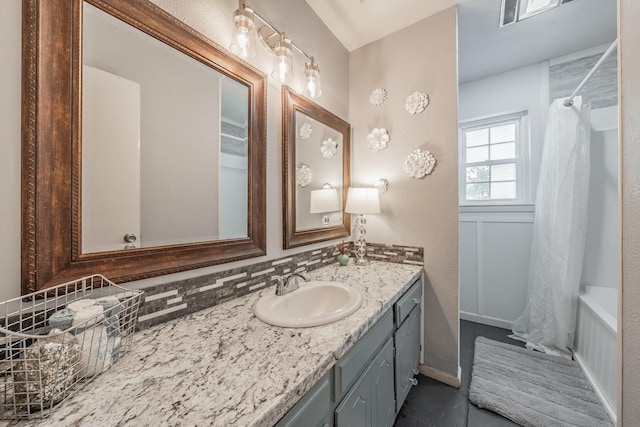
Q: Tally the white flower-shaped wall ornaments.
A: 5